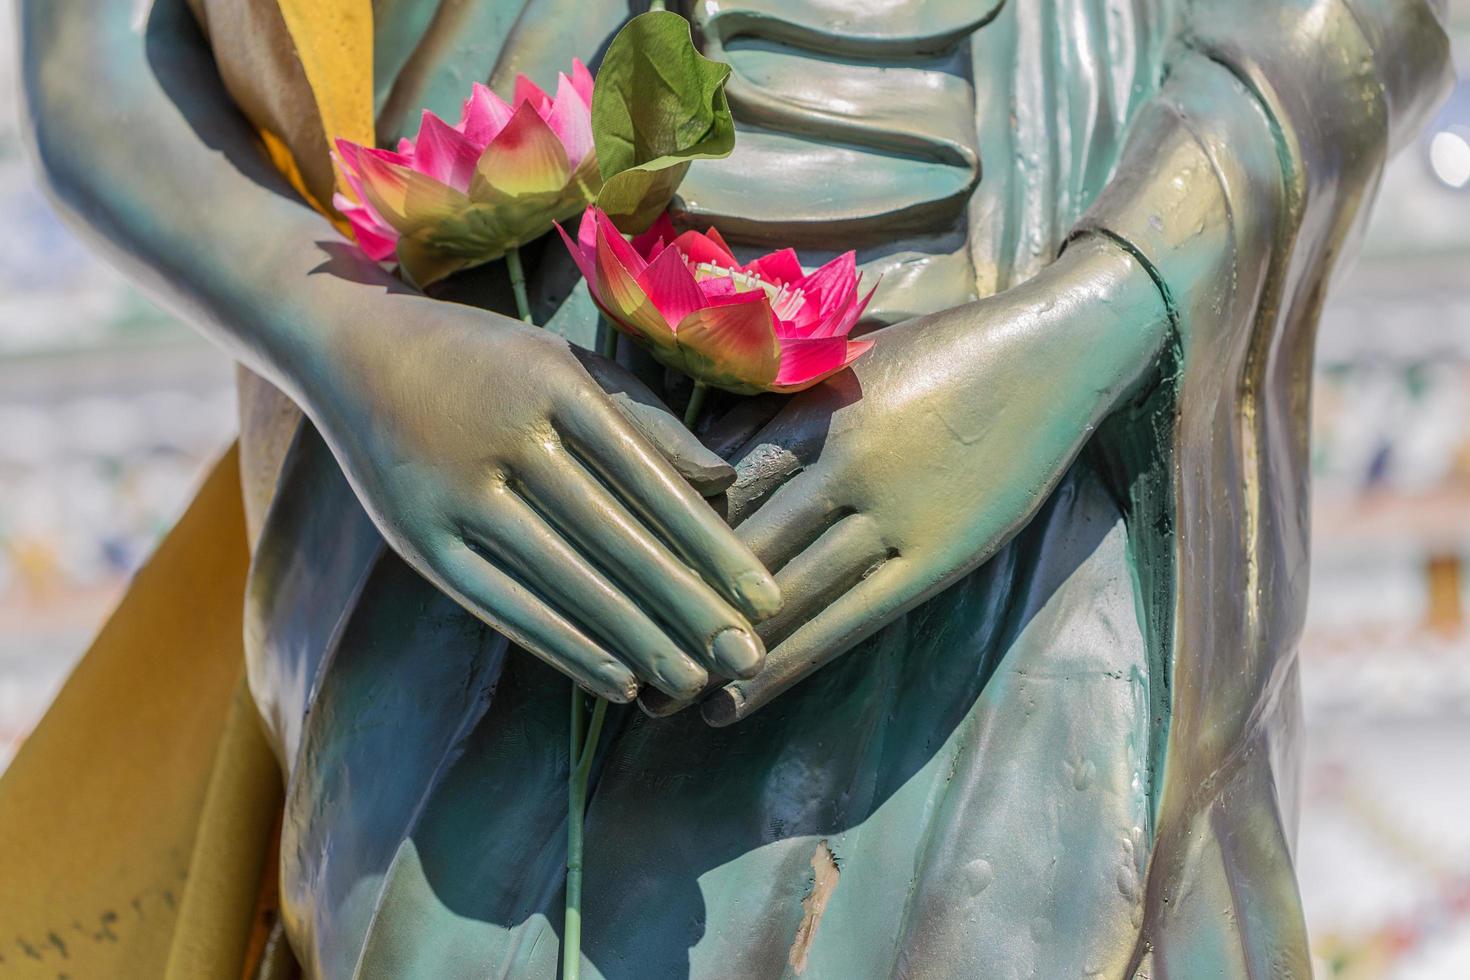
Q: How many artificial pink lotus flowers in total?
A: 2